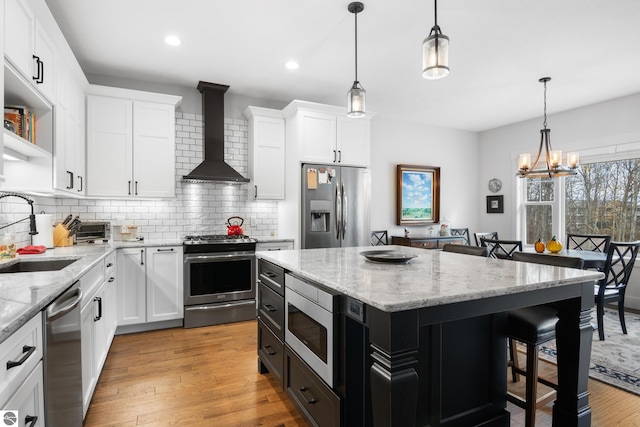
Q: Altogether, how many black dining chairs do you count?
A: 6